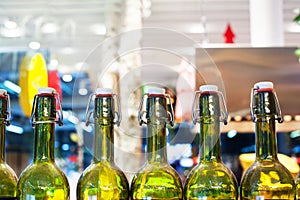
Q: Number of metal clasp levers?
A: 6